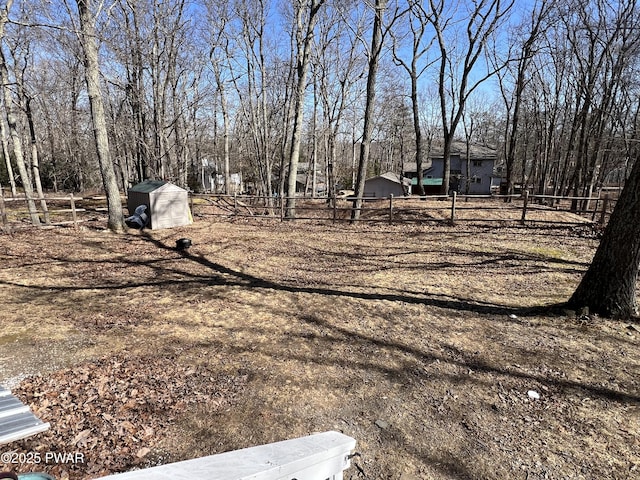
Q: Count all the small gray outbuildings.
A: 2